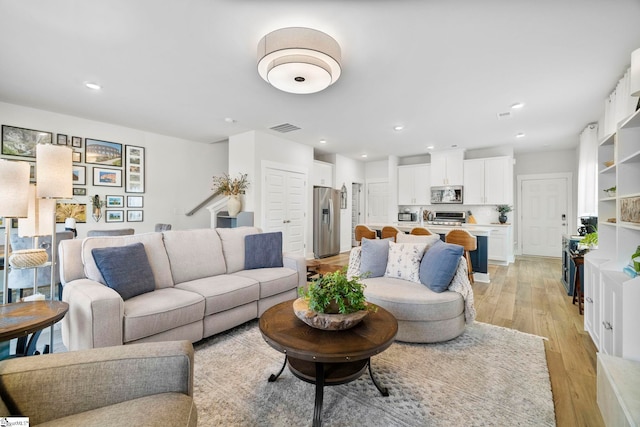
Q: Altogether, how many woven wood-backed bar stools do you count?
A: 4